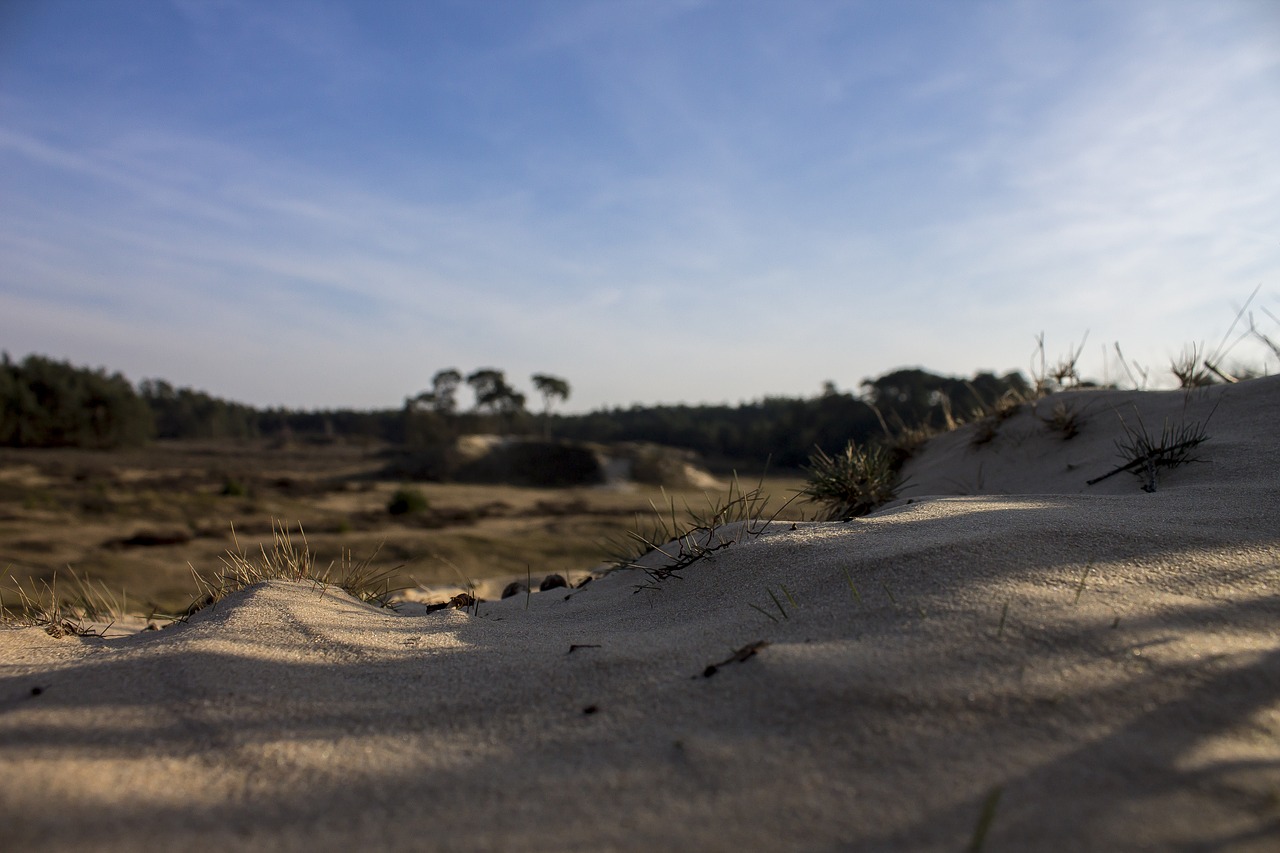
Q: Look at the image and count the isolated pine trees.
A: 3